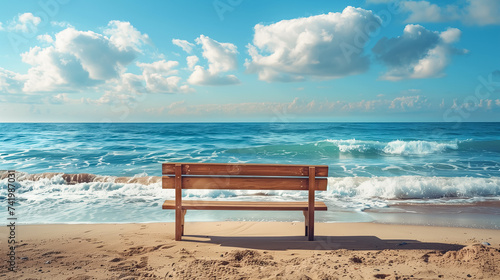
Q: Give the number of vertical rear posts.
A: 2